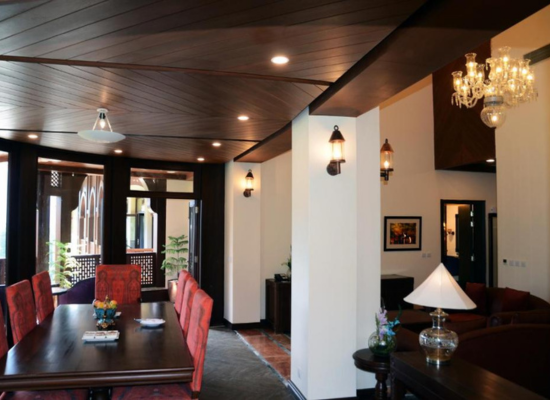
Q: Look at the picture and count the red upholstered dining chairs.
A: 7